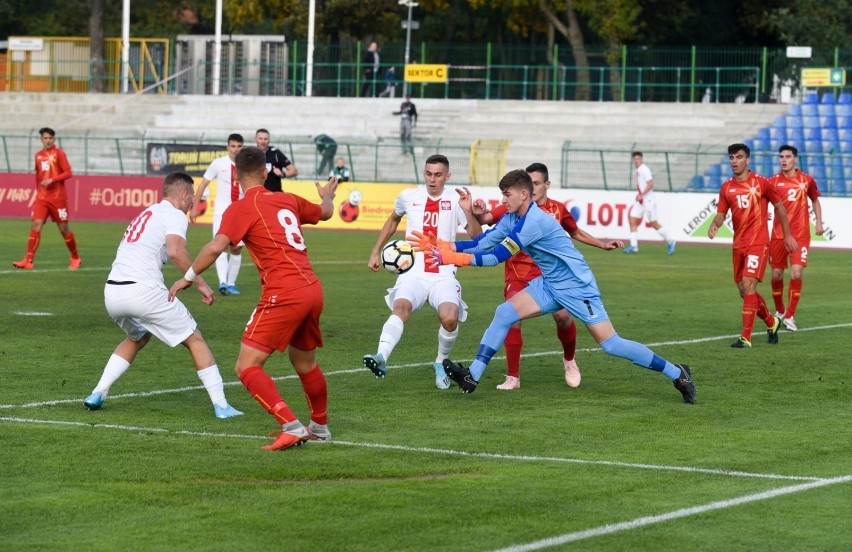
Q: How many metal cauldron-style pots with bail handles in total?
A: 0